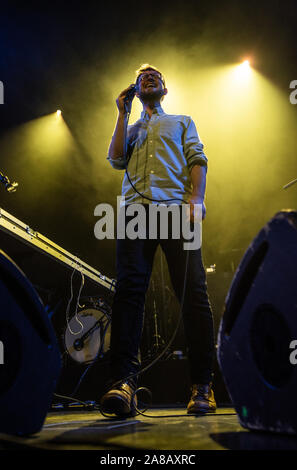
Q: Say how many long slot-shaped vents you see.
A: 2